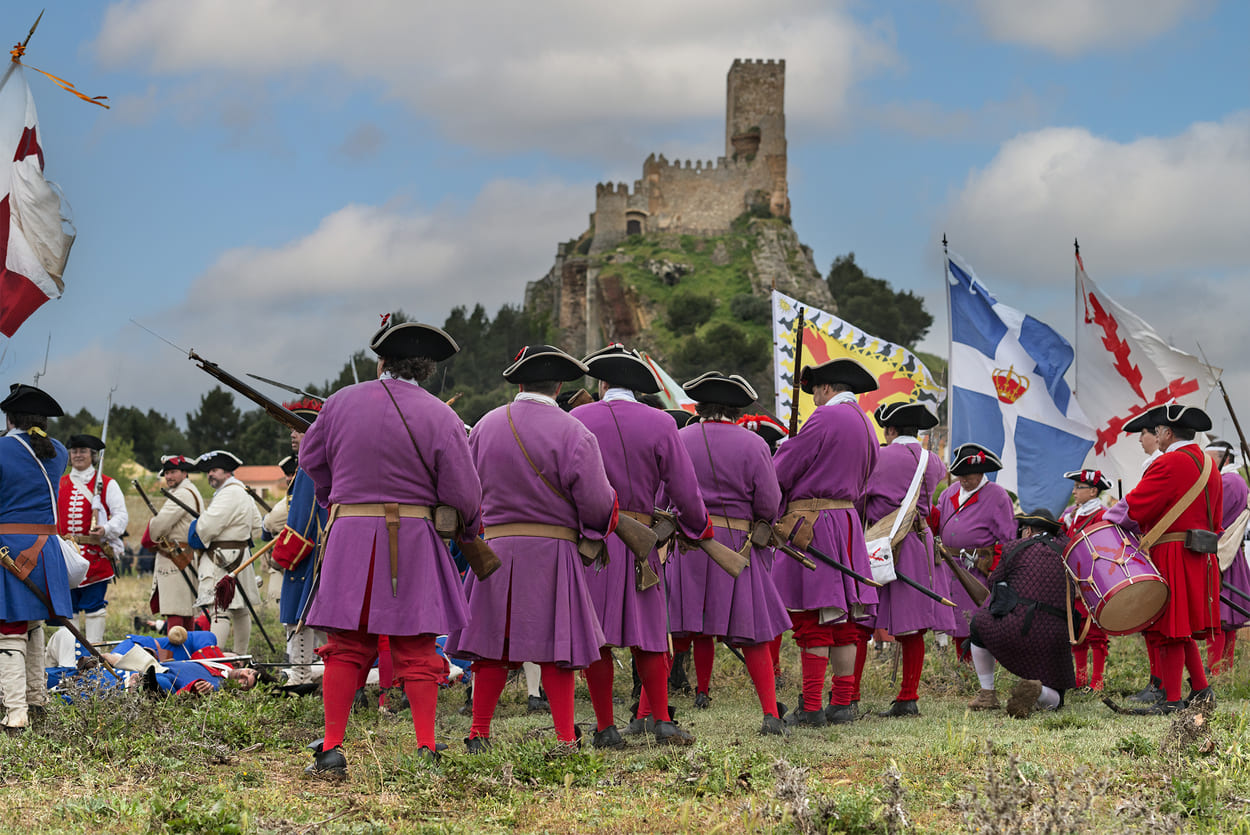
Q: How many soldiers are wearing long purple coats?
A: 8